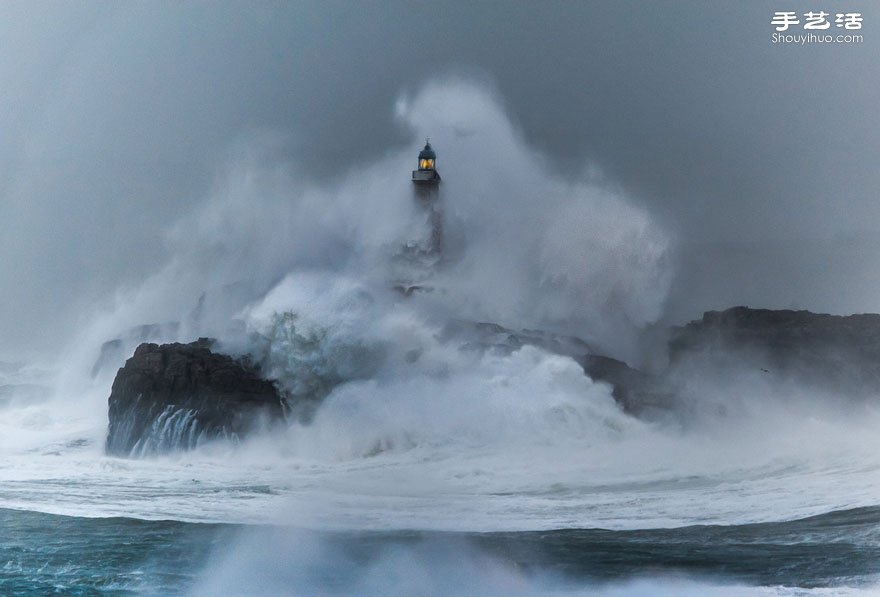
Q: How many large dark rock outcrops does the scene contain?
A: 3